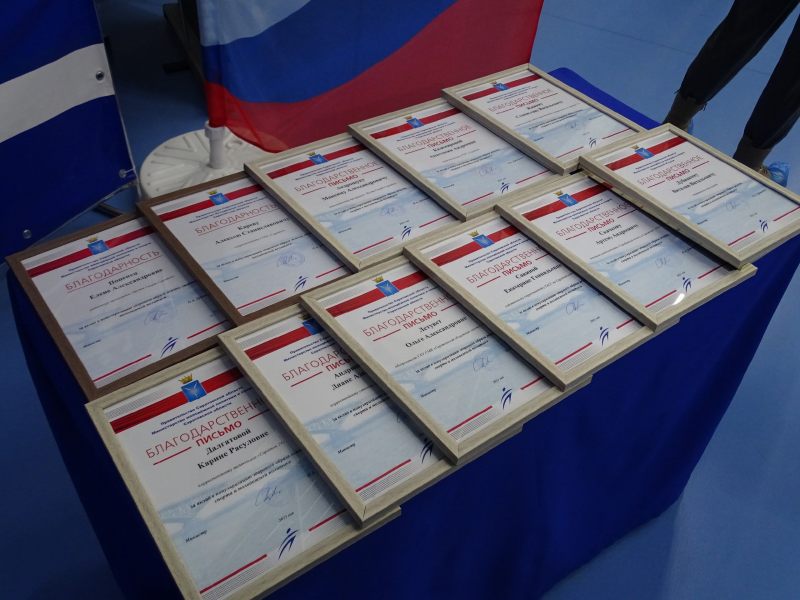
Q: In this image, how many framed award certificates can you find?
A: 11